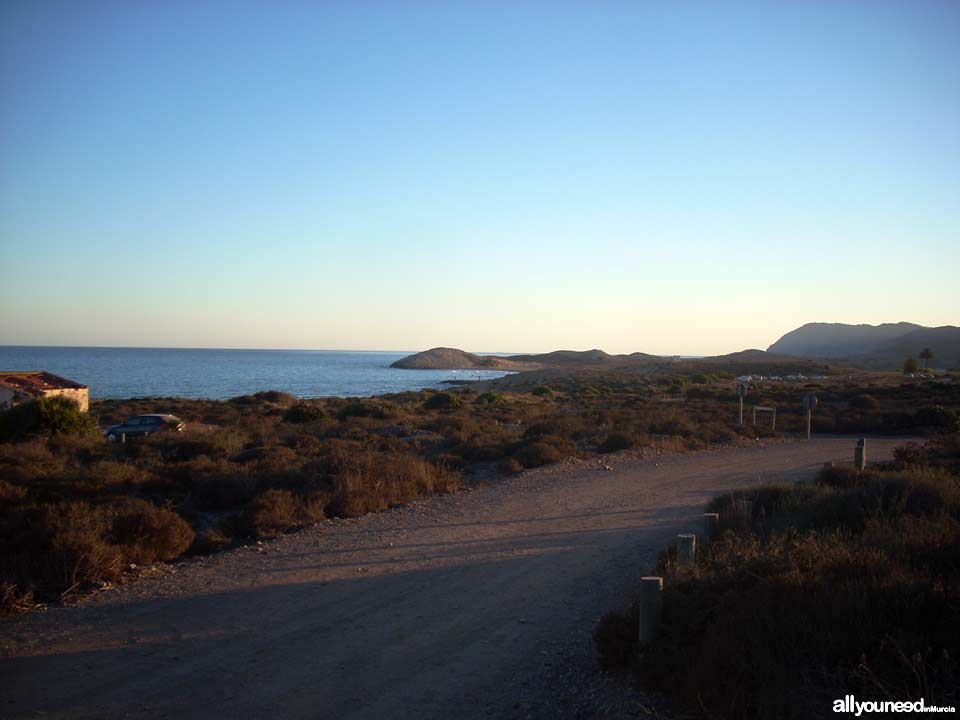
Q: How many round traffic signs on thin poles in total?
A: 2